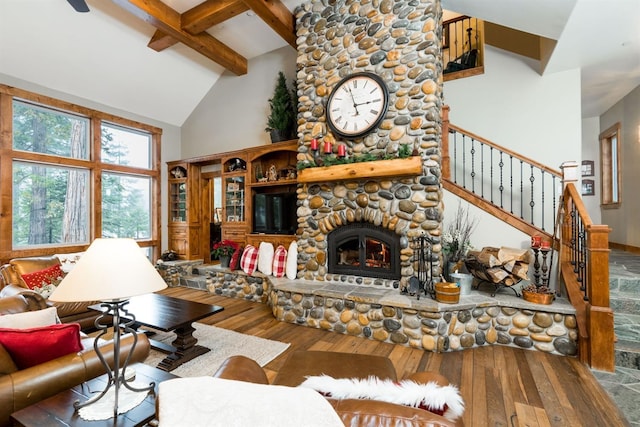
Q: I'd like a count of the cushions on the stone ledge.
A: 5